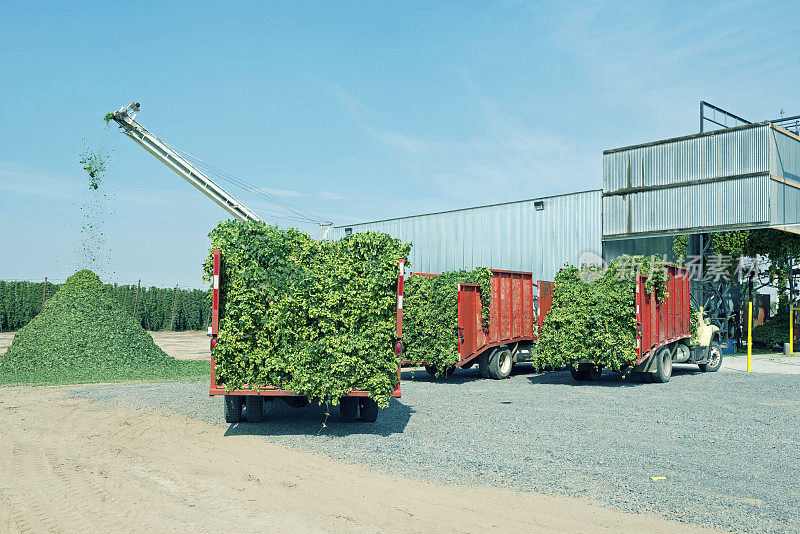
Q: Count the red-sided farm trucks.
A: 3